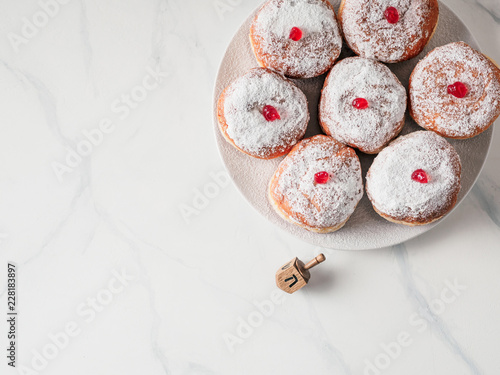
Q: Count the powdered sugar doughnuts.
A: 7